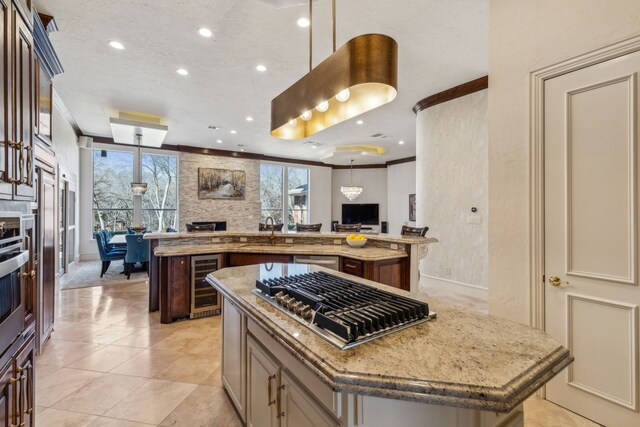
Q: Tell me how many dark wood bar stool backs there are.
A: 5